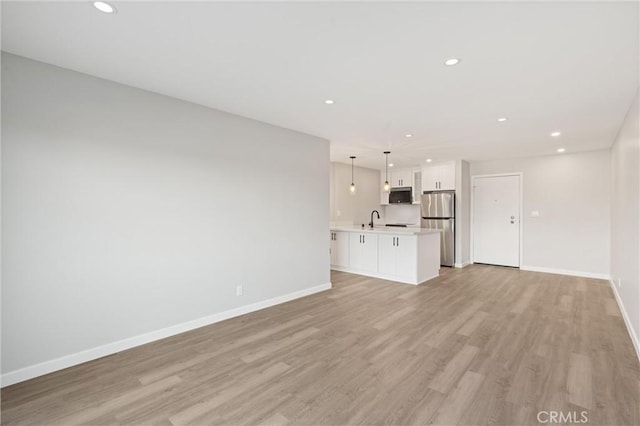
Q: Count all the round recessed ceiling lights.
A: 9